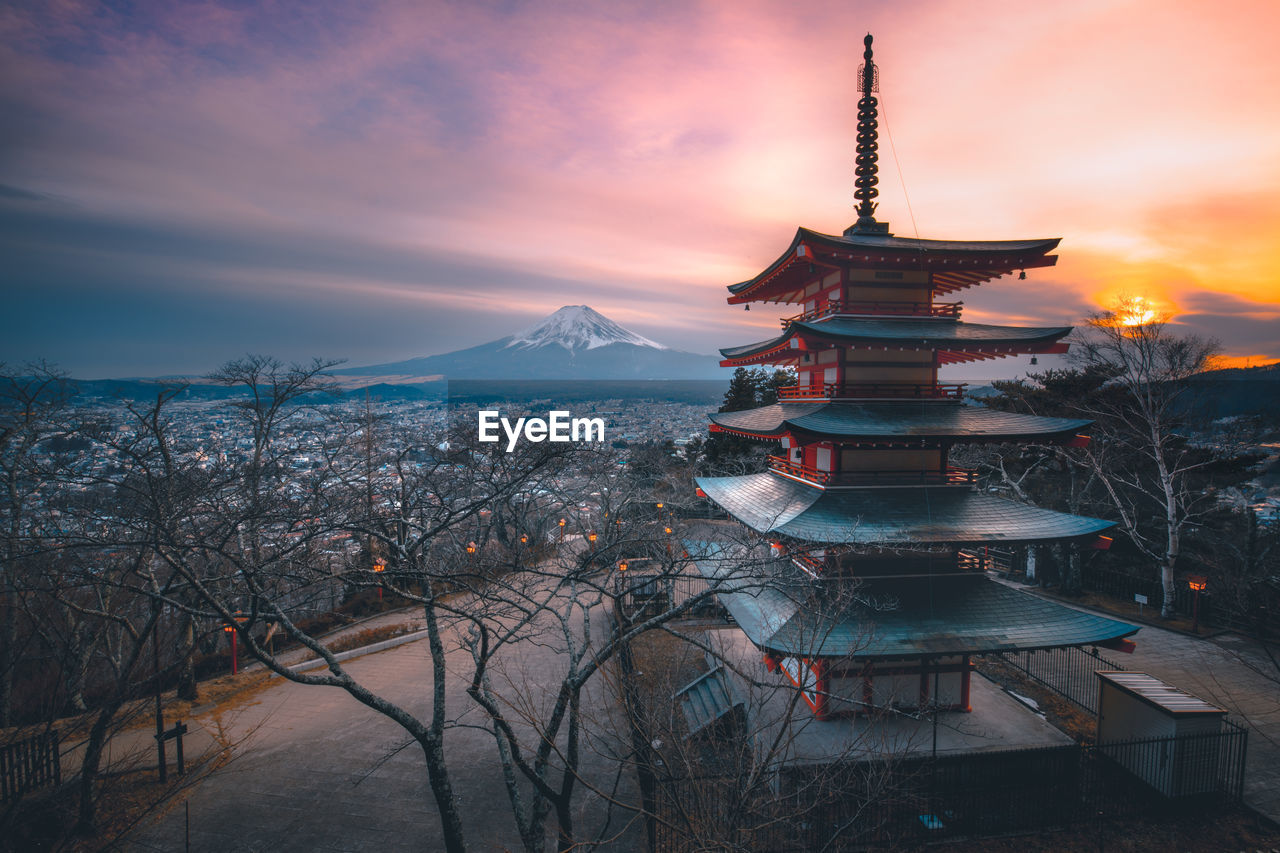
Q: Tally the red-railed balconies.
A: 4